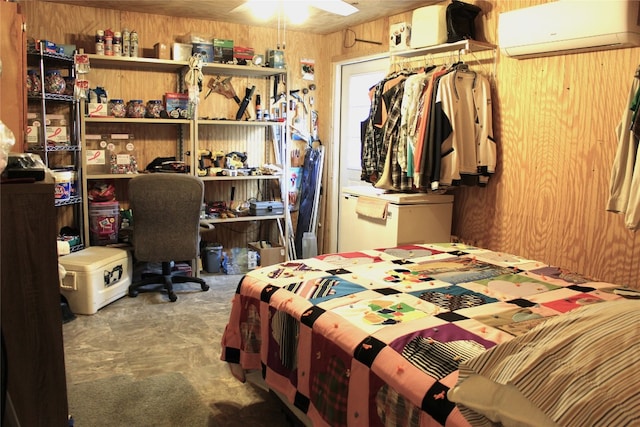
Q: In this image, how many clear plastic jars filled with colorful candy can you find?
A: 5